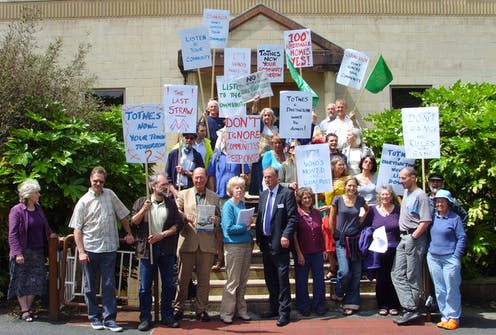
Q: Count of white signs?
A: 15